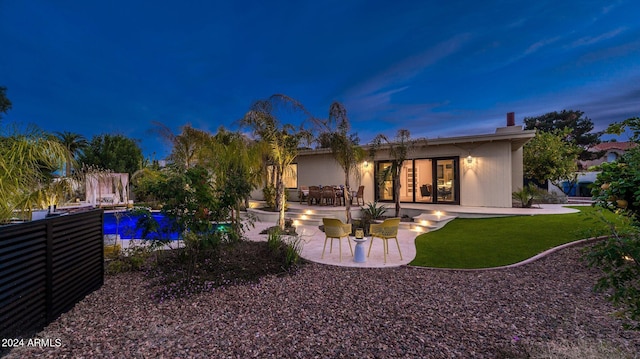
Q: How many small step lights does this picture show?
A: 6